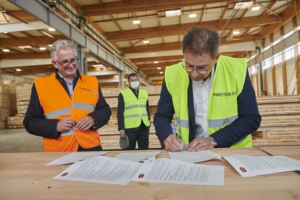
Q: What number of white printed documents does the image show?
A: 6